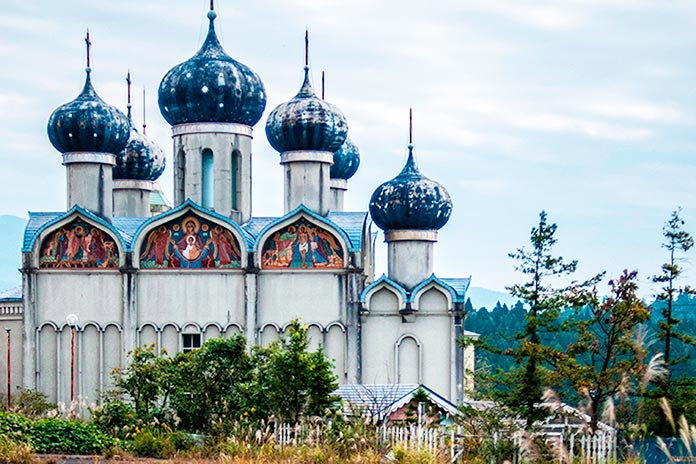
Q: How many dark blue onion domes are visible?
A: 6